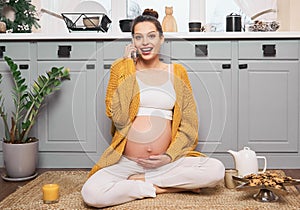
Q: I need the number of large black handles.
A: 4